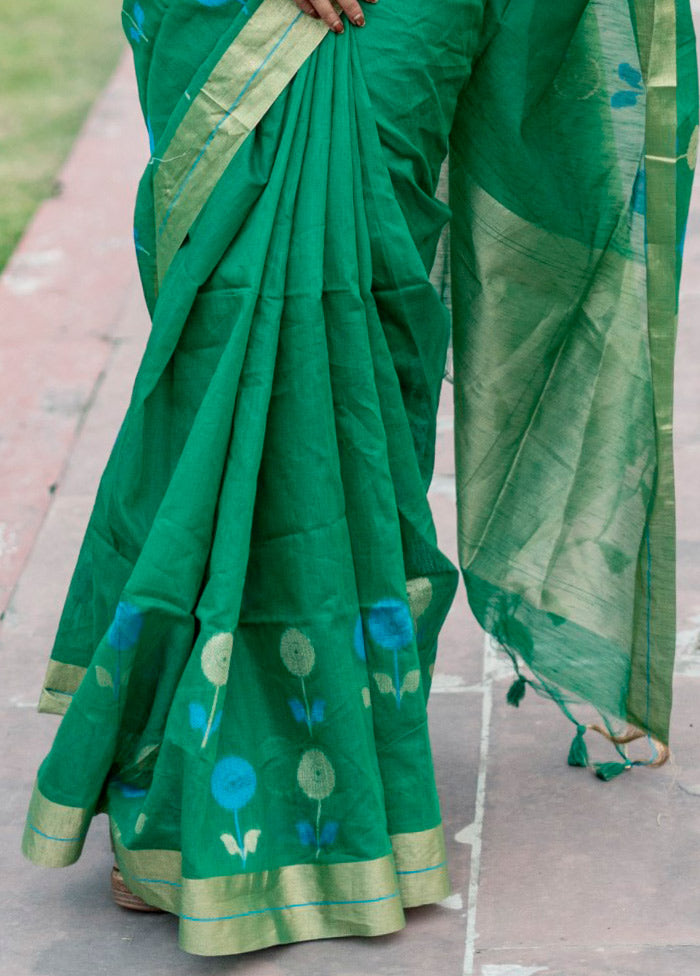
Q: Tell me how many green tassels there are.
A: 3